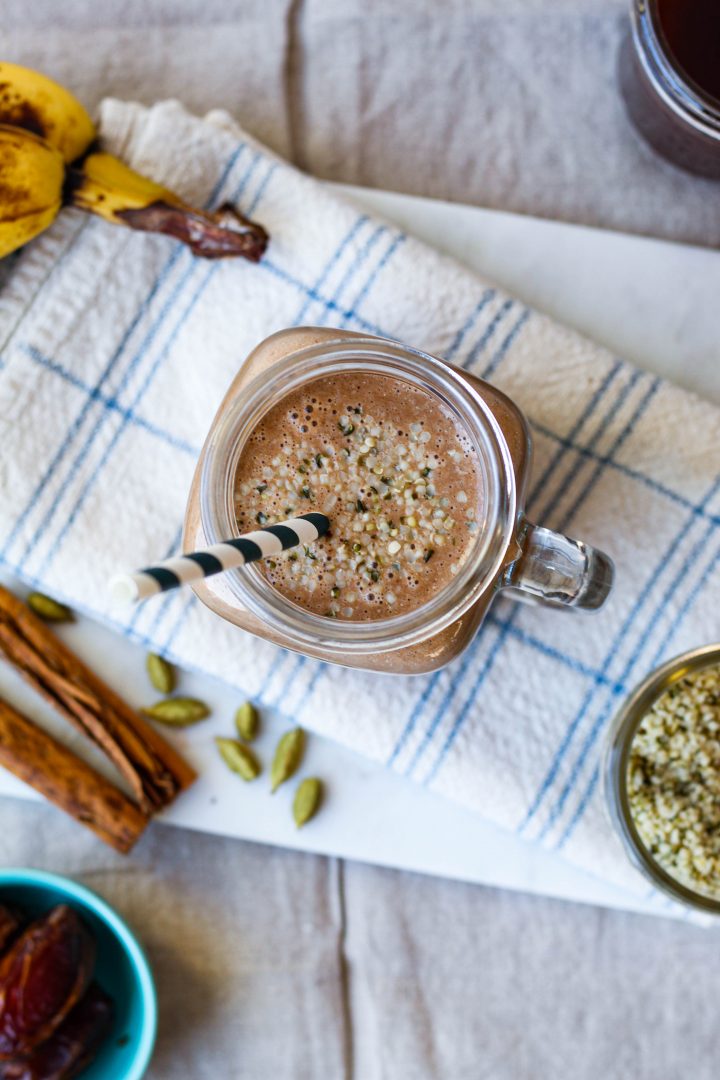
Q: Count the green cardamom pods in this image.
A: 7